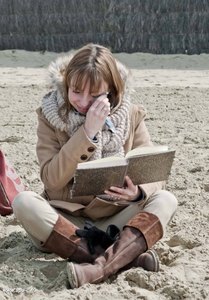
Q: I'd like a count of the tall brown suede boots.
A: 2